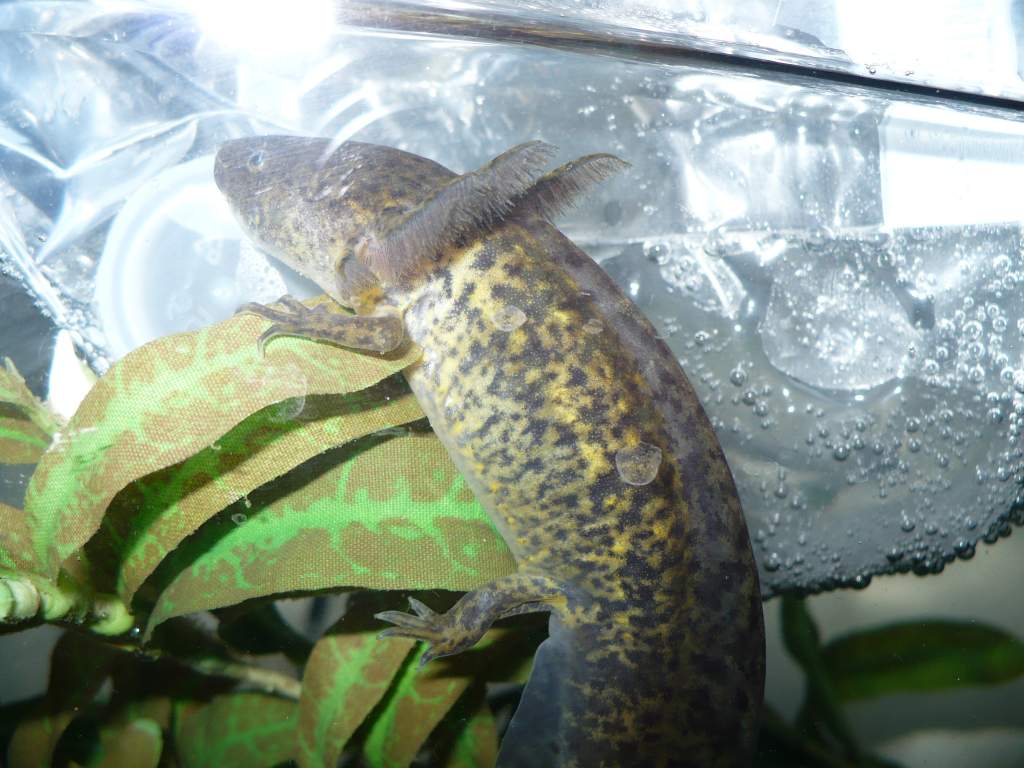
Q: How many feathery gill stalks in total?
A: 2